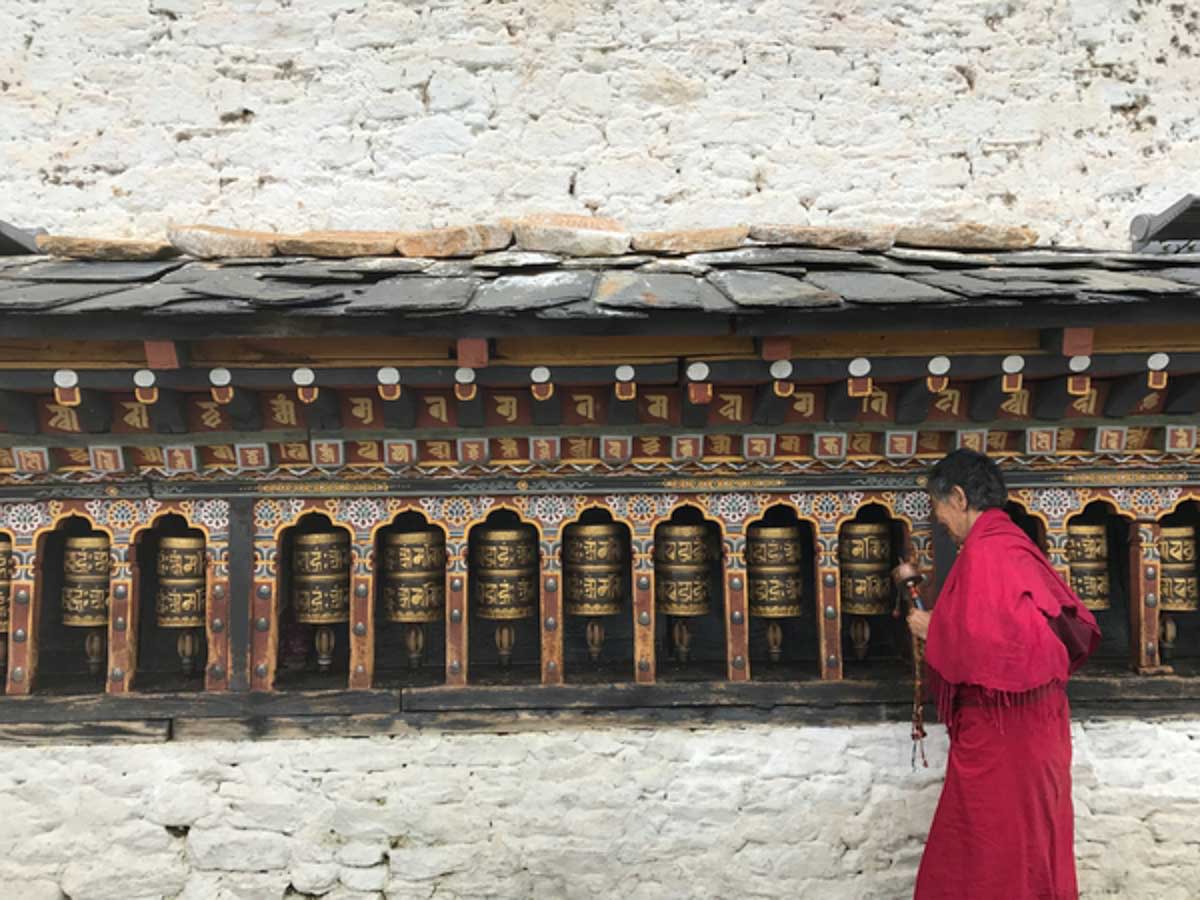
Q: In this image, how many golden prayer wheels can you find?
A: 12